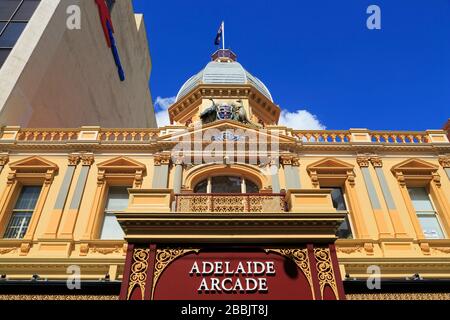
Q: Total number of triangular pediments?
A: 5